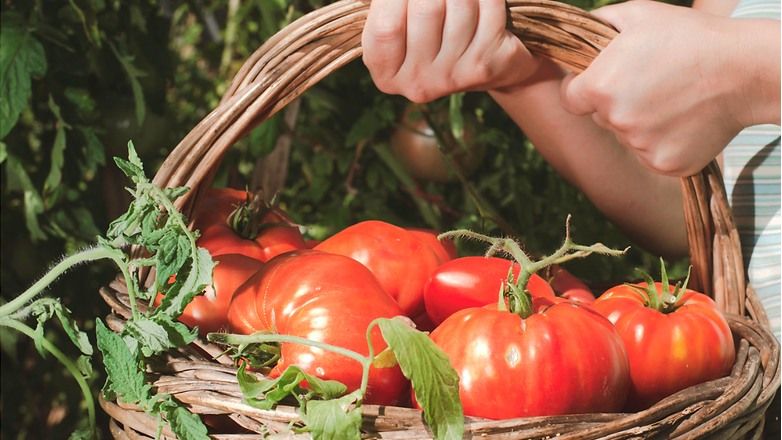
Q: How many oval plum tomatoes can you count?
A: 1